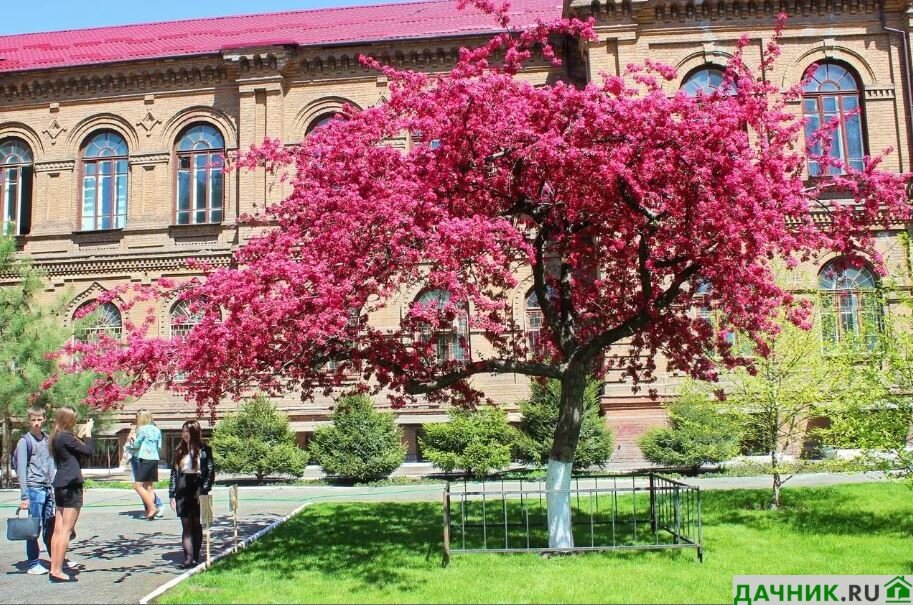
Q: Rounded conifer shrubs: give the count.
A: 5